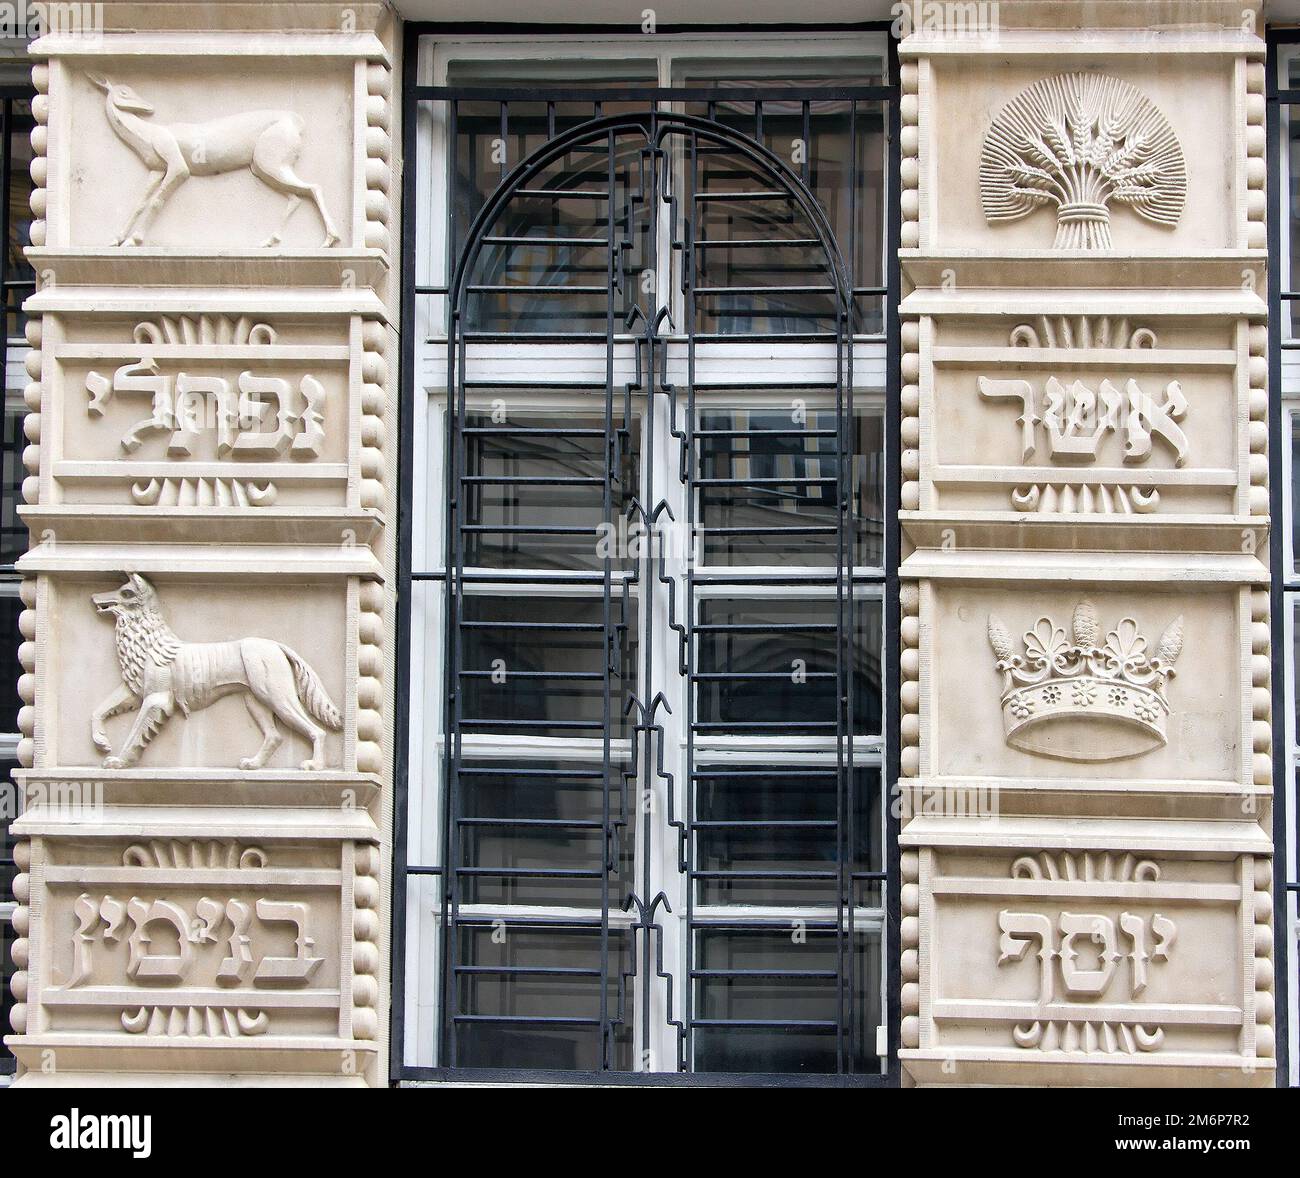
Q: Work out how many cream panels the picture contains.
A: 8